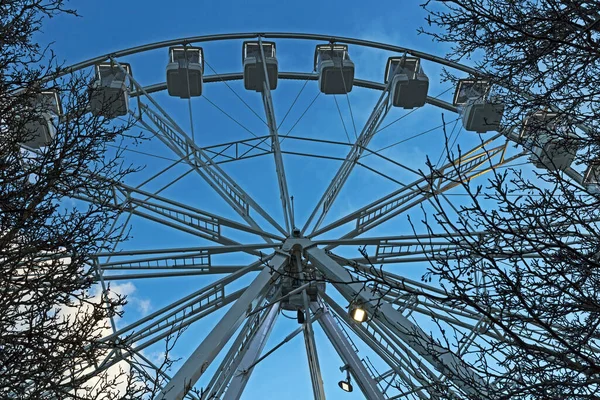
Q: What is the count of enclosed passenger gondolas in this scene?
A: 9